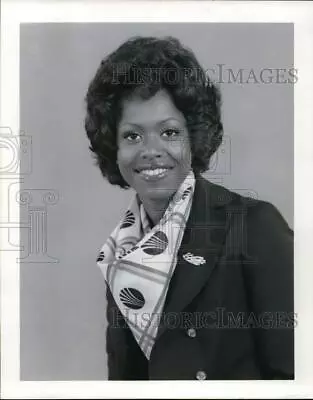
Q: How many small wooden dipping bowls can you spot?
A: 0